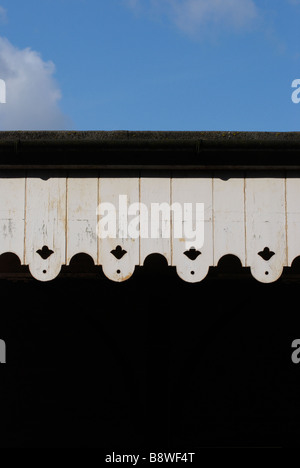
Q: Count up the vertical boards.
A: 9